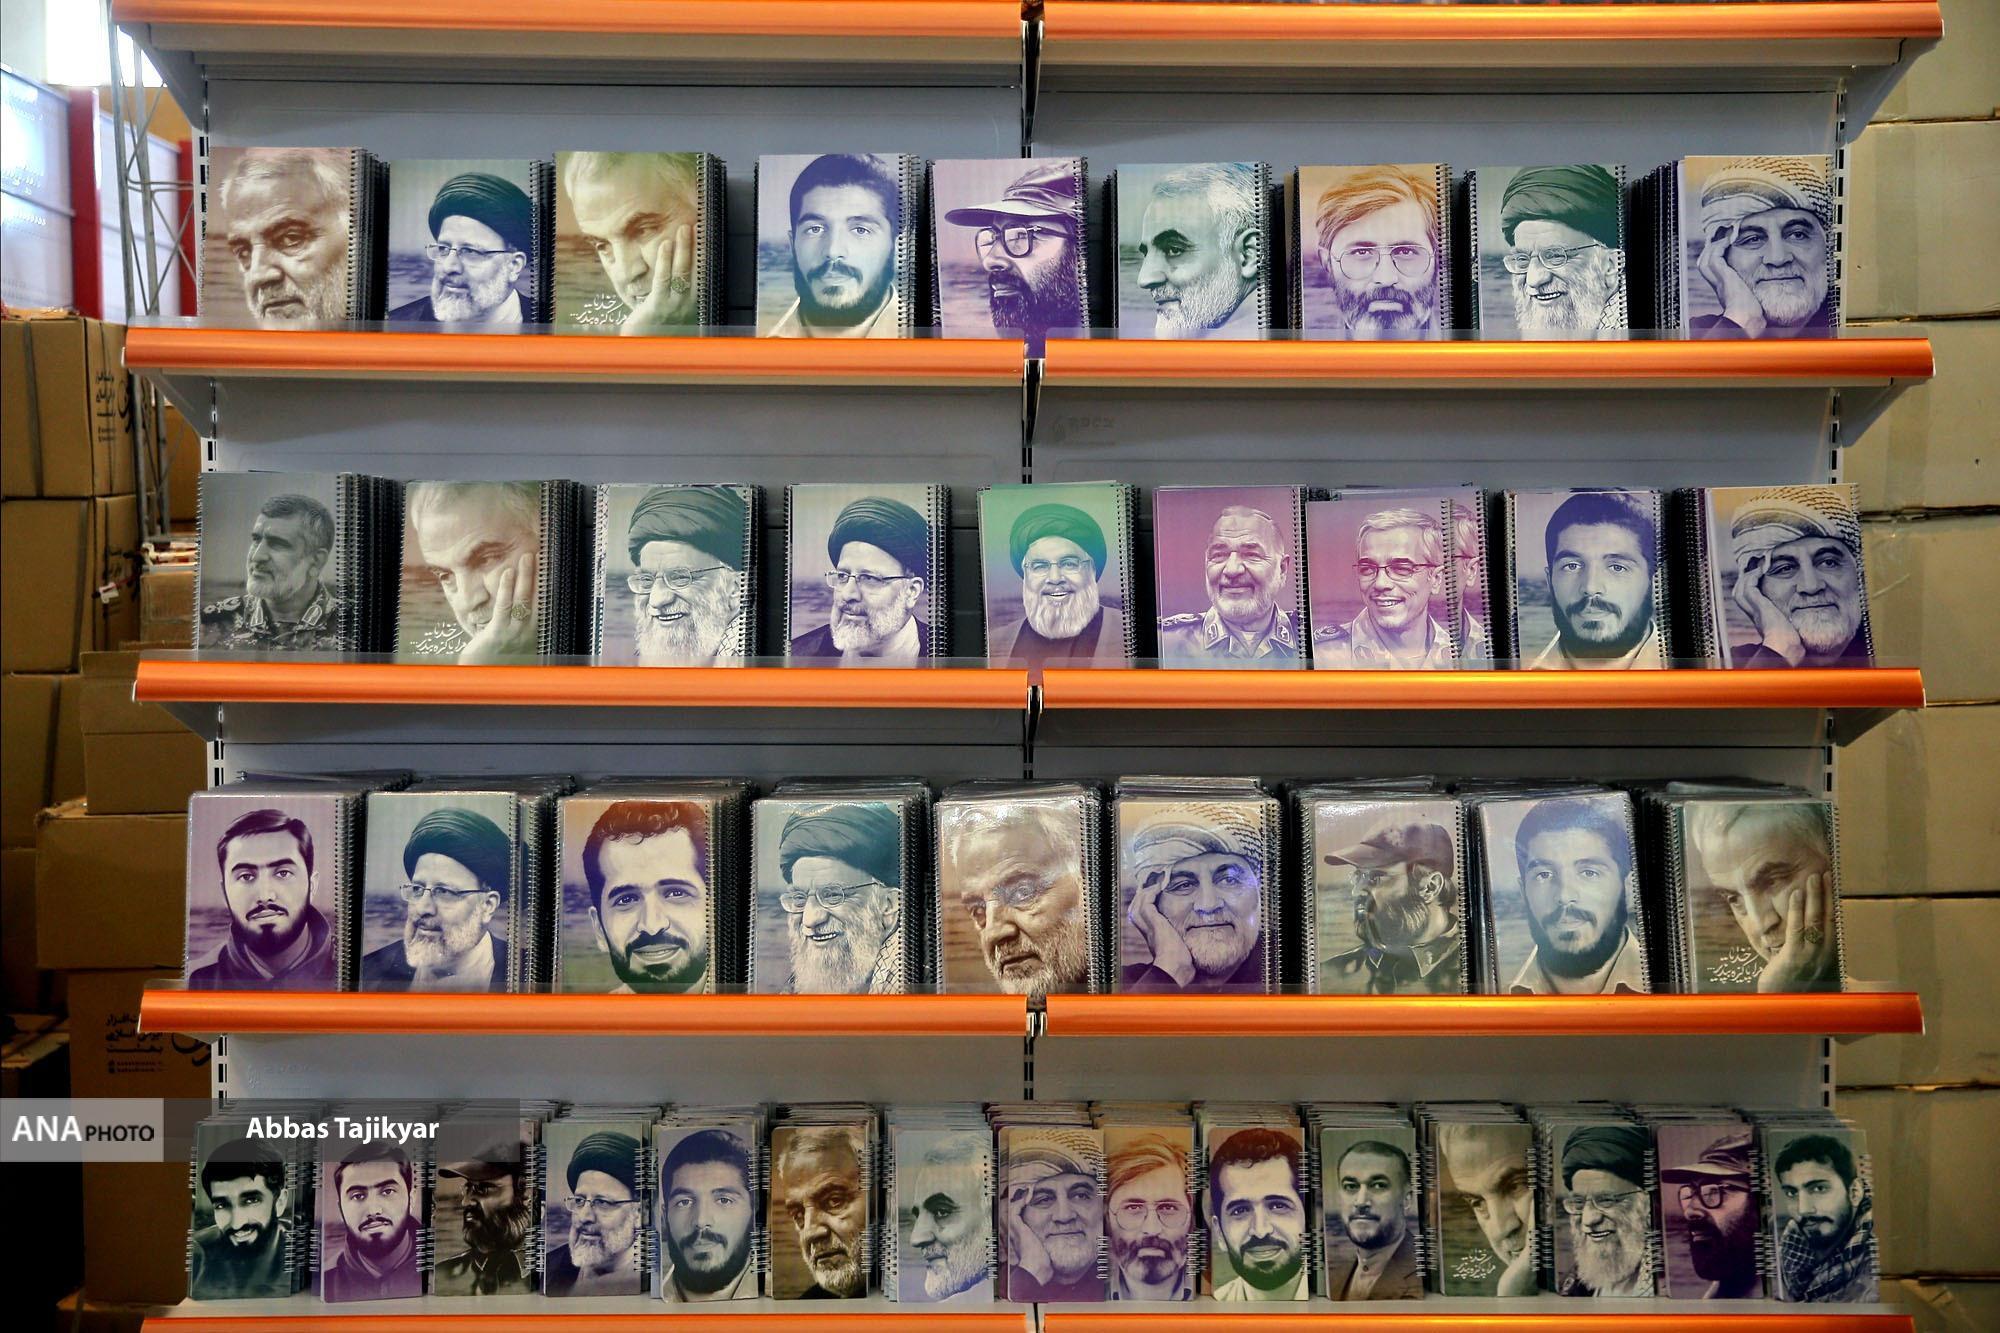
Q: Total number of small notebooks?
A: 15